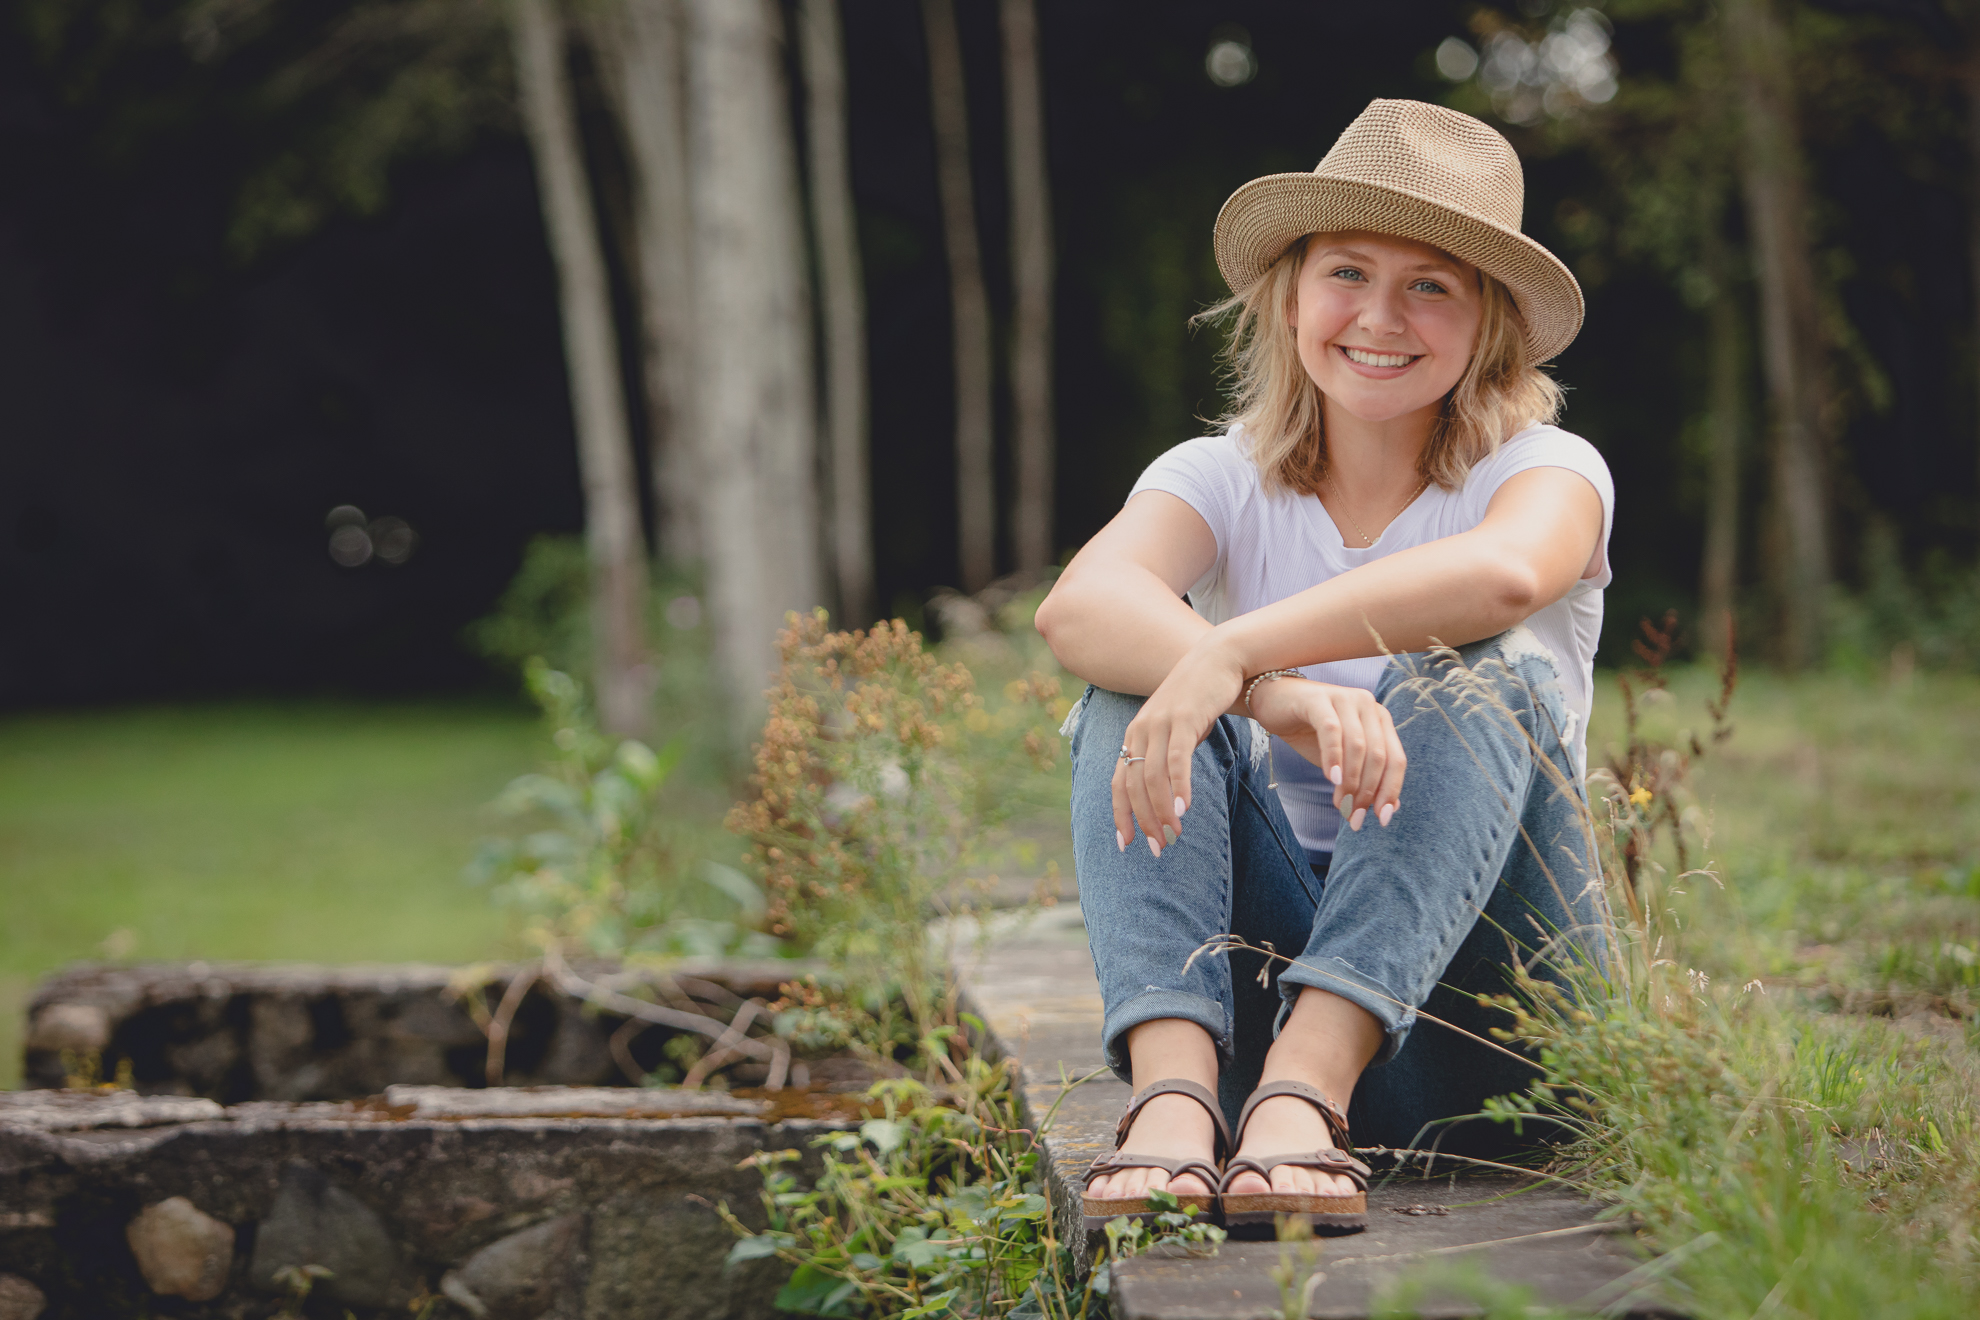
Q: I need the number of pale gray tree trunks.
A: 6